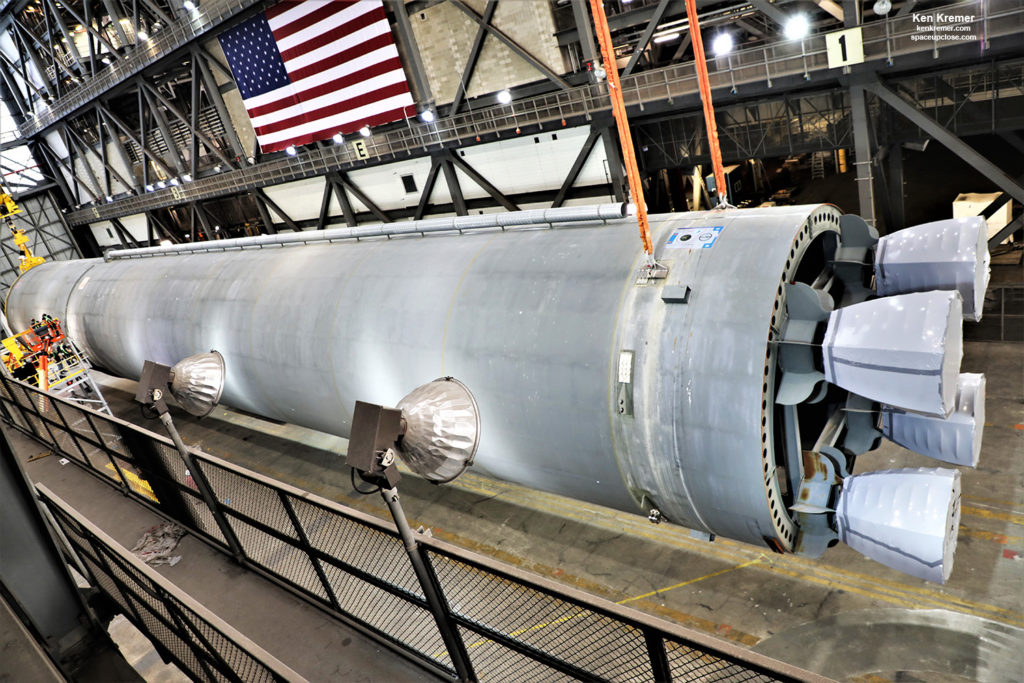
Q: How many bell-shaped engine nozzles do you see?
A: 4